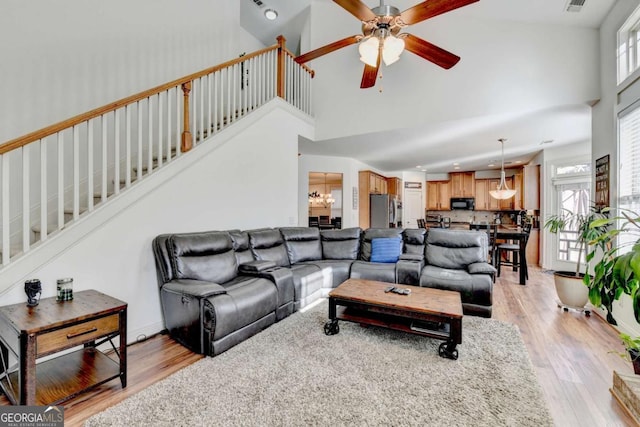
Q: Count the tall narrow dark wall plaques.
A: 1